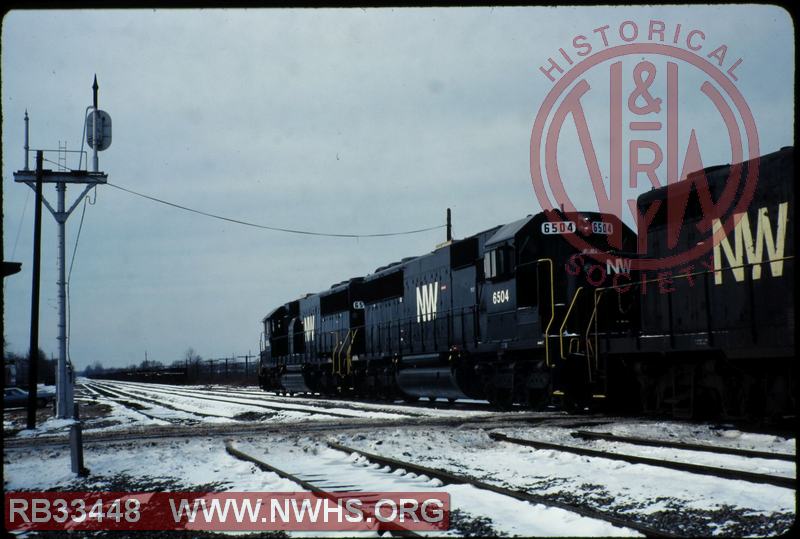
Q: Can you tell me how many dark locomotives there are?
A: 3